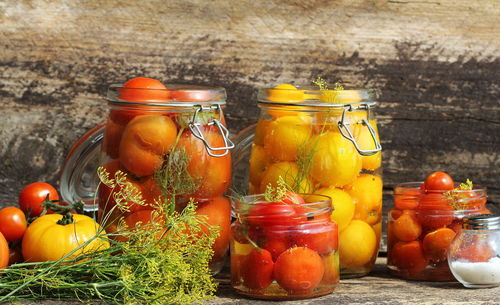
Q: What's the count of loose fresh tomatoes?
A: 4